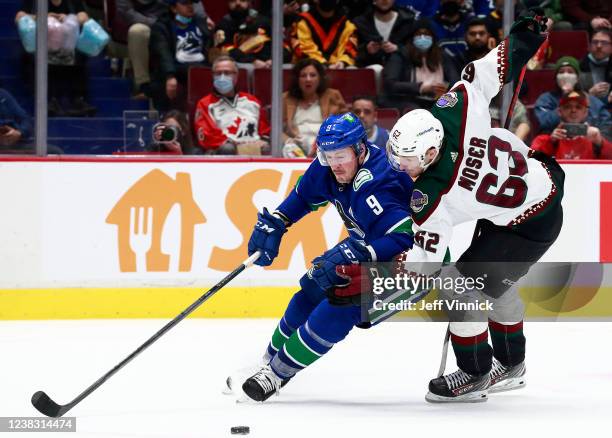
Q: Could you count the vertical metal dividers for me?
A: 3